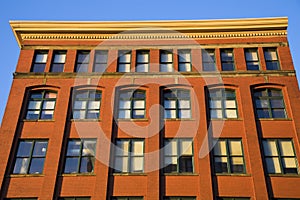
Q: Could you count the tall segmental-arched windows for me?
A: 6